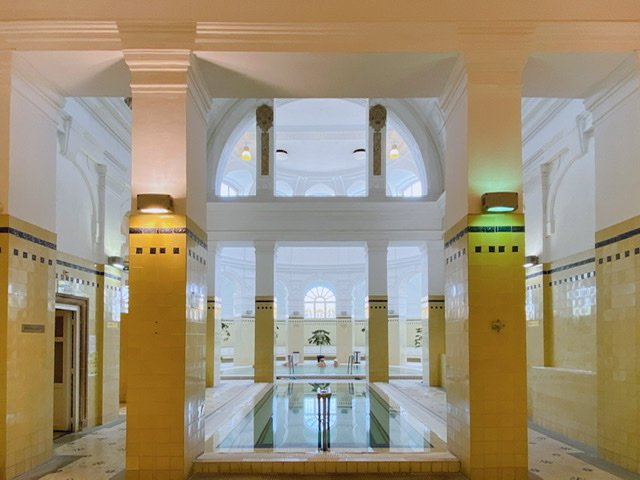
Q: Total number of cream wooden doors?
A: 1